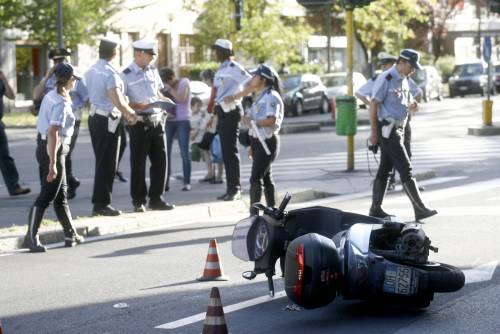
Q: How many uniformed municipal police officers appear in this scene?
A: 8